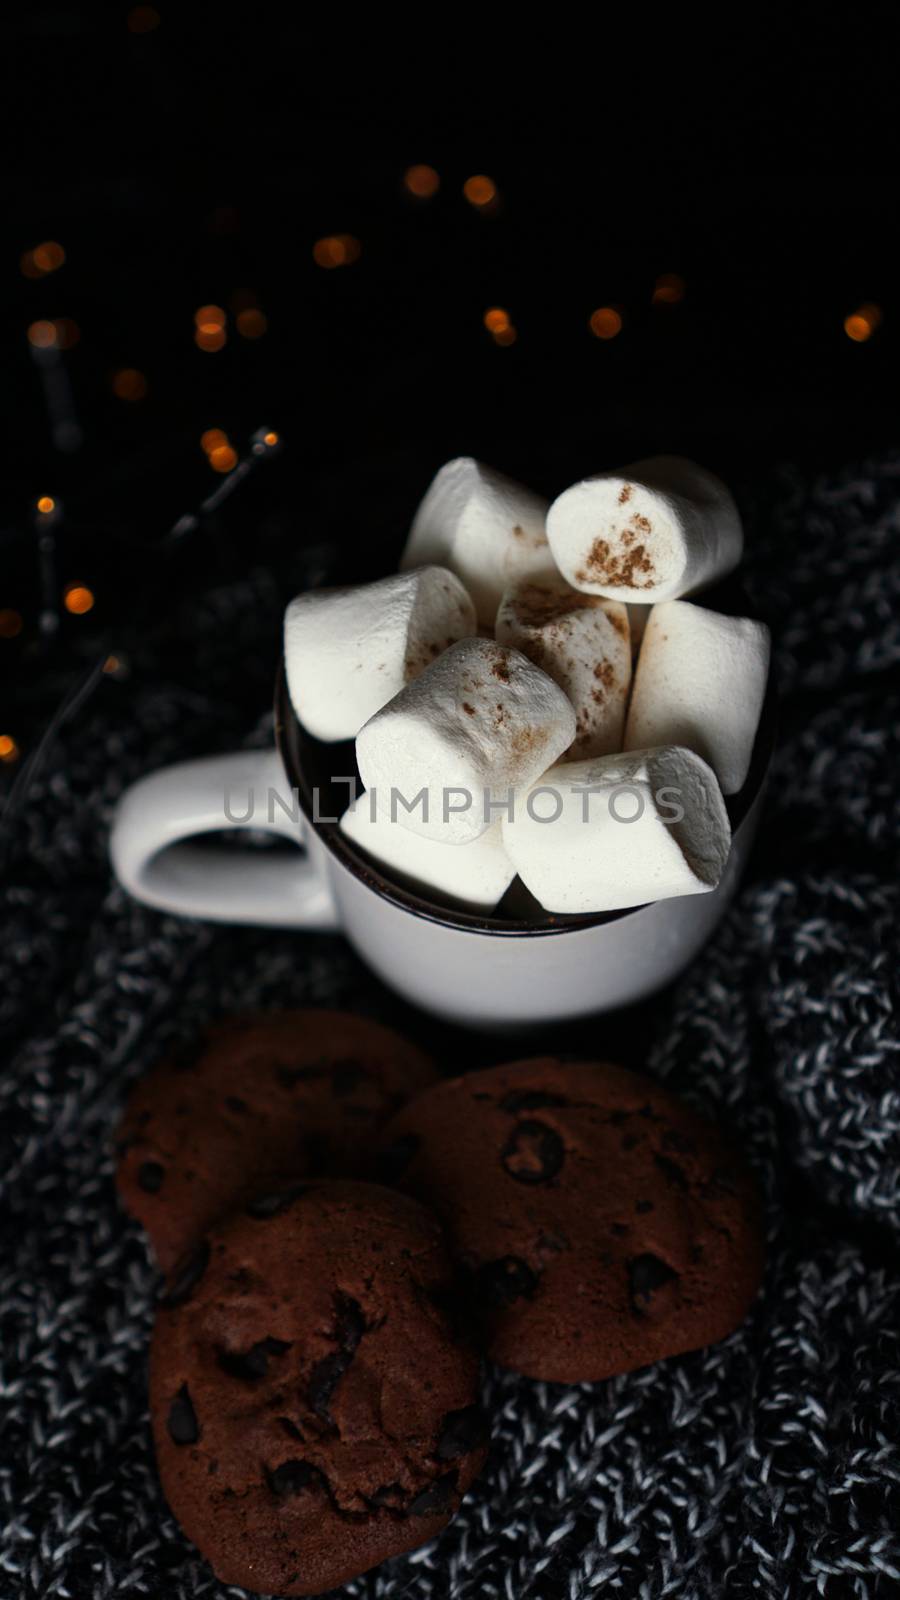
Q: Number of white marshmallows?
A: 8